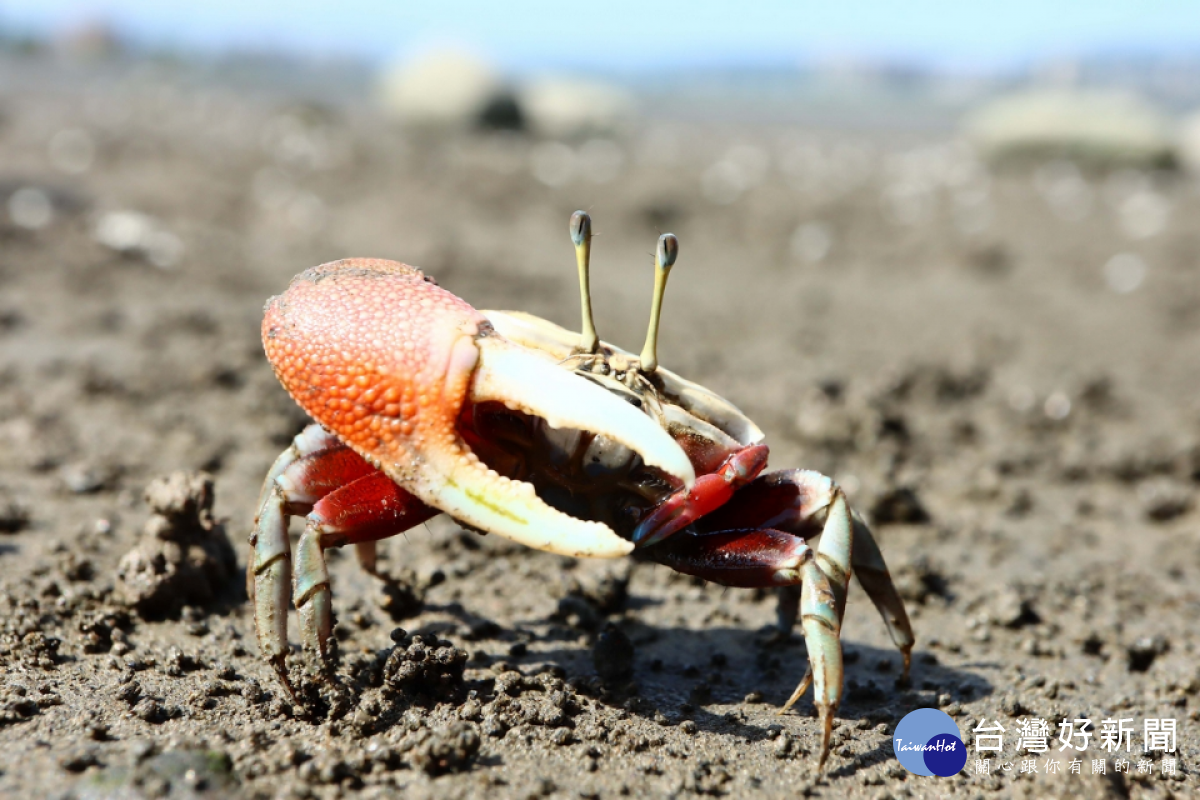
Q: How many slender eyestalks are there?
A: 2